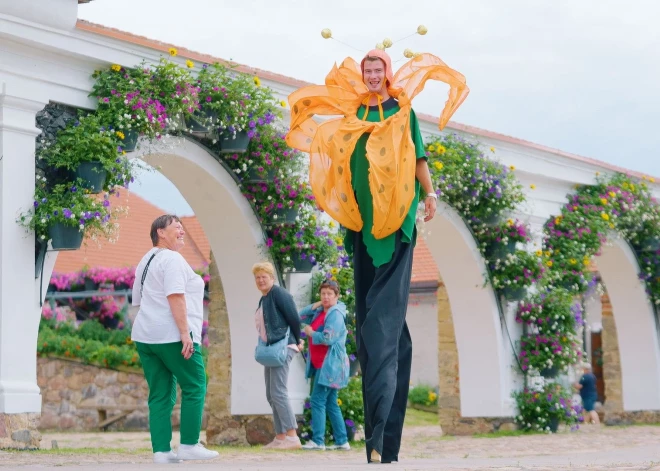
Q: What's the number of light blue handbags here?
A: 1